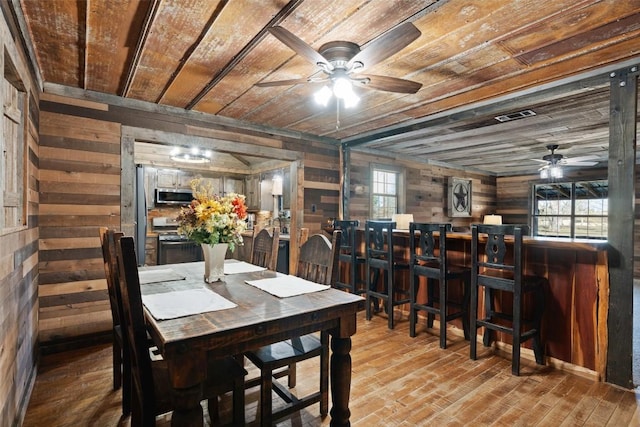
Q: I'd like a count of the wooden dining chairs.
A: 4